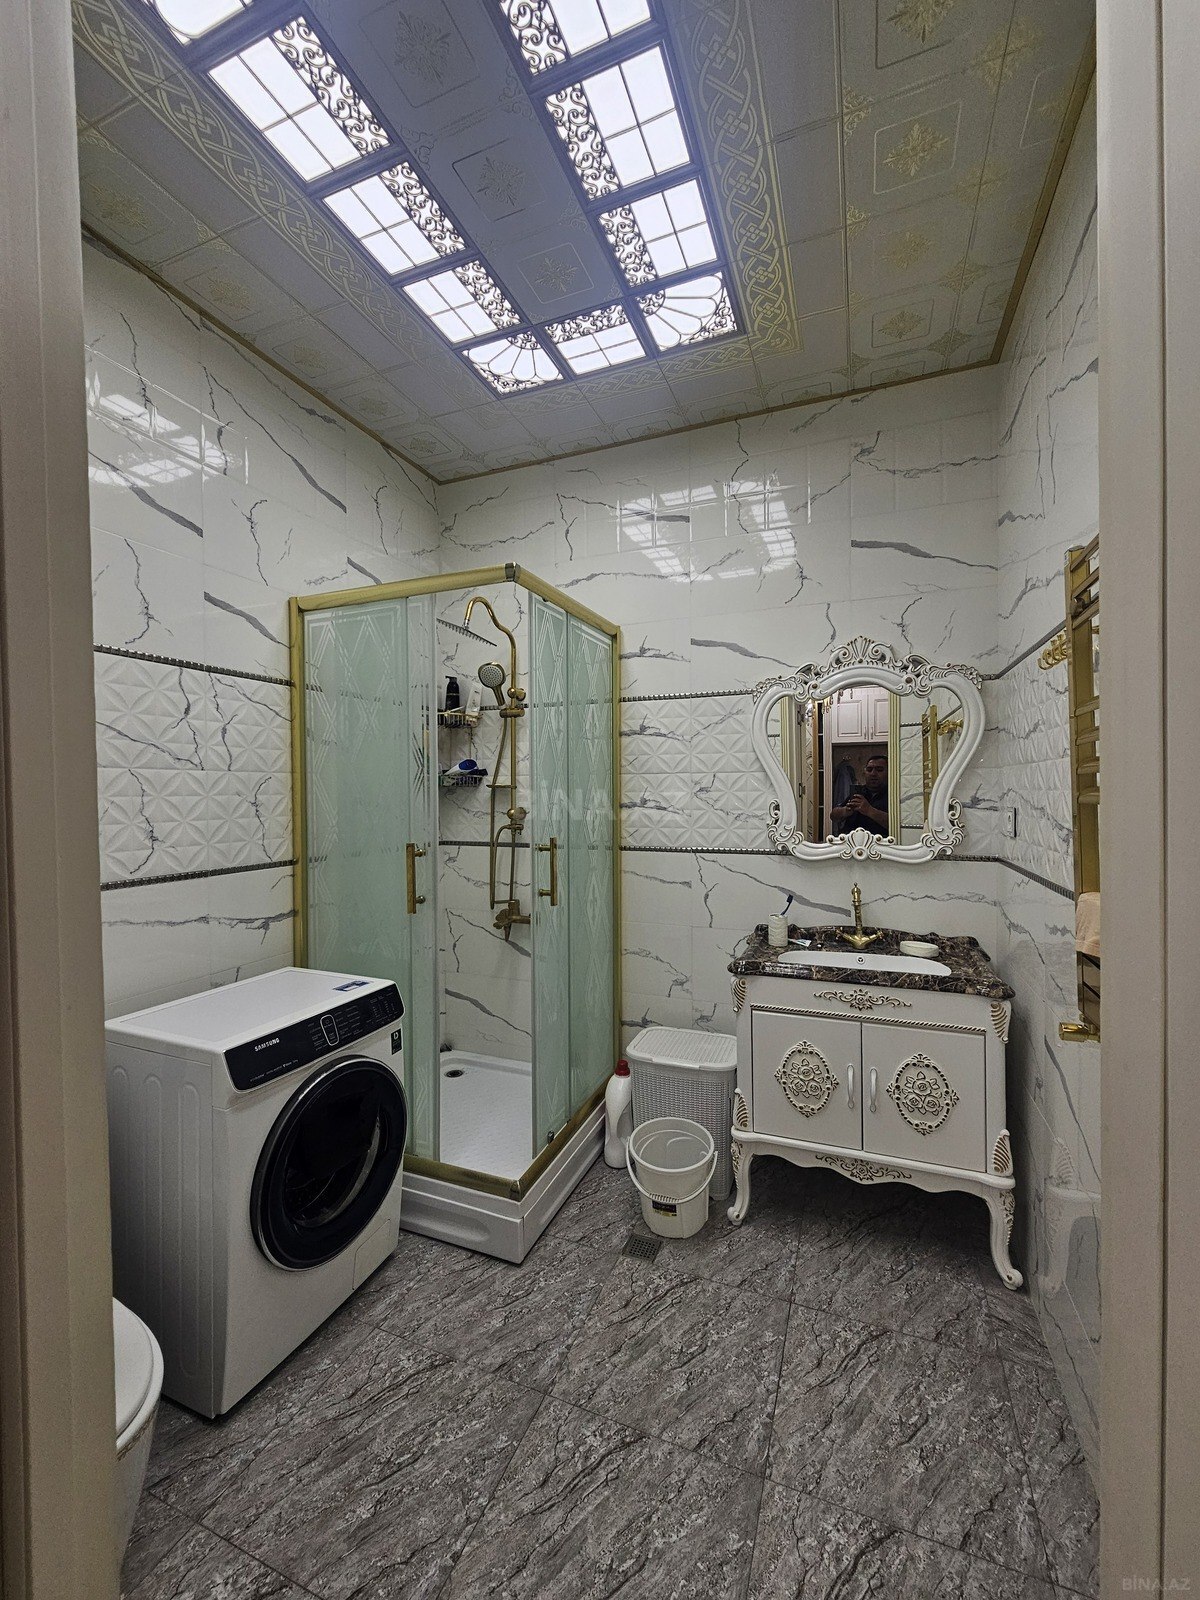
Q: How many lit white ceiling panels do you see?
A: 10